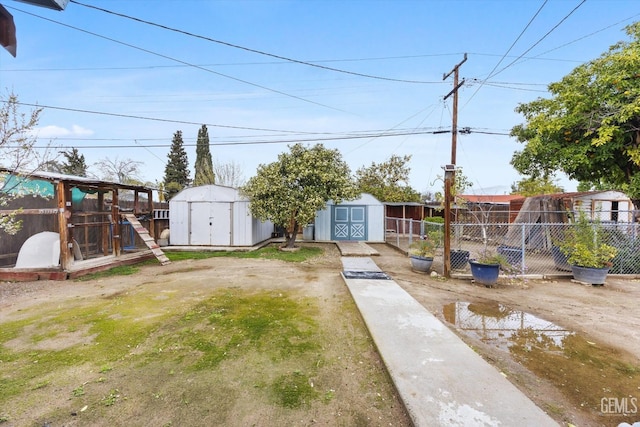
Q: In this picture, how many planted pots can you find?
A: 3